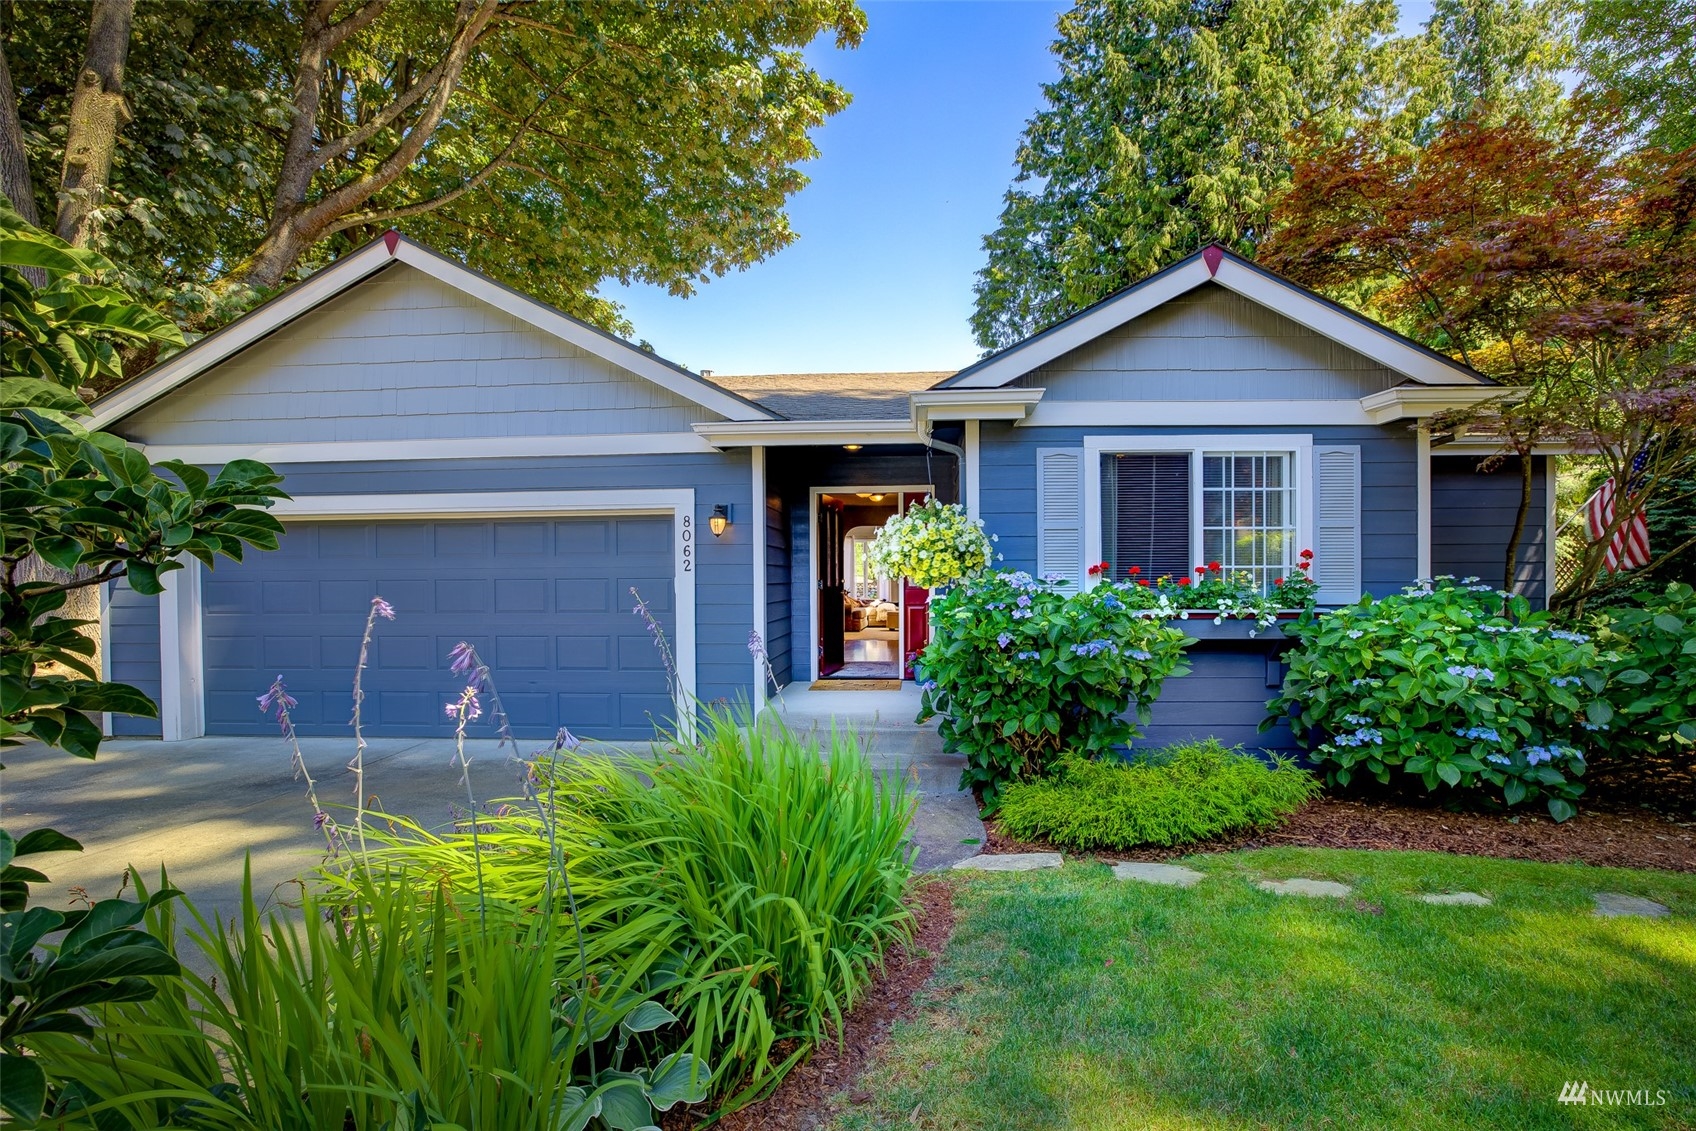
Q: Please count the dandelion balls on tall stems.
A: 0